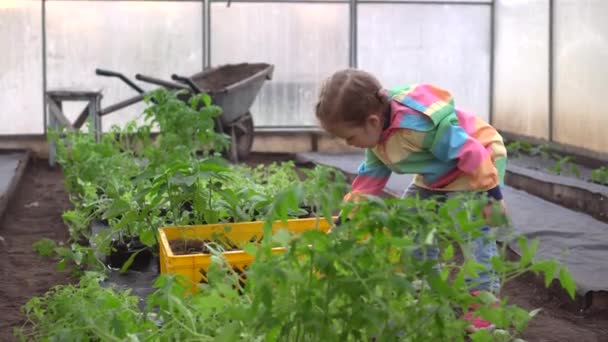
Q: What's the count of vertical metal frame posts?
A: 5